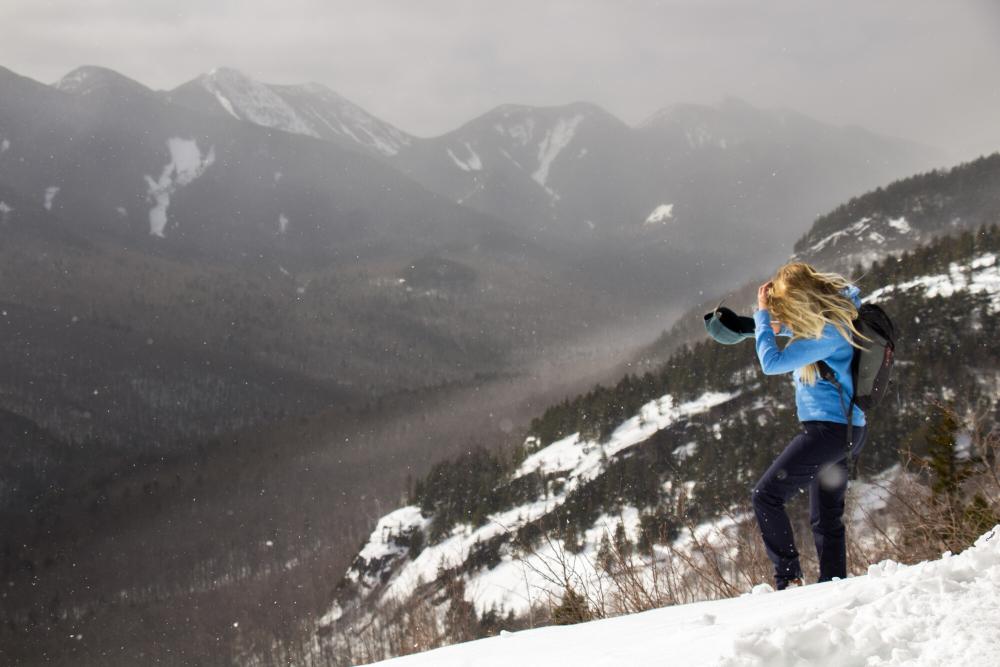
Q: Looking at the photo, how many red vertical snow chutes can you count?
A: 0